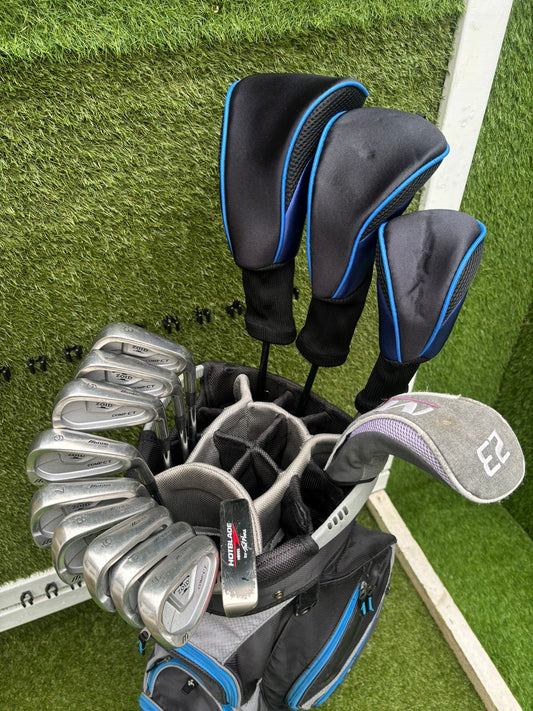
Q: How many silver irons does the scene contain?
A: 9